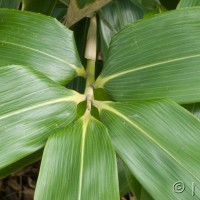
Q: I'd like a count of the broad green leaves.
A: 5